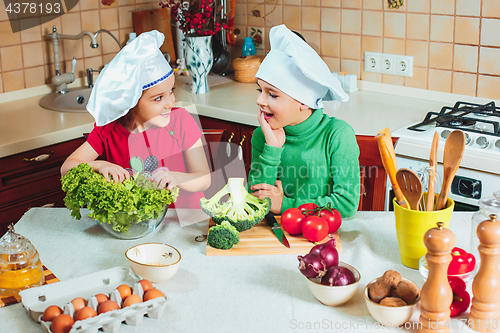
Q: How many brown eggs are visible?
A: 10